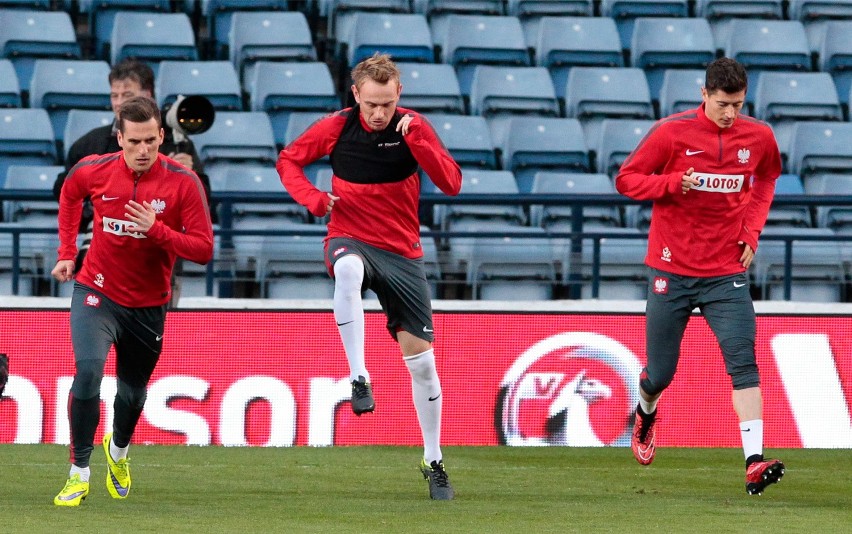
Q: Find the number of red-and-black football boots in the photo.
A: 2